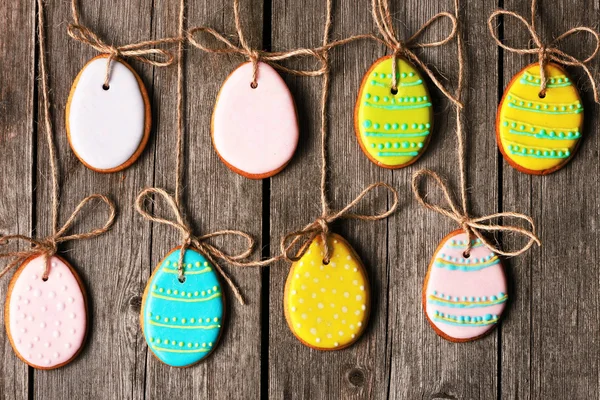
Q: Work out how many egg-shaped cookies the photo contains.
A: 8